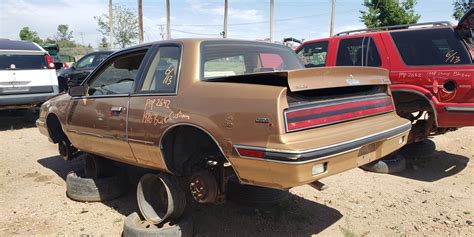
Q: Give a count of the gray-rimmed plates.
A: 0